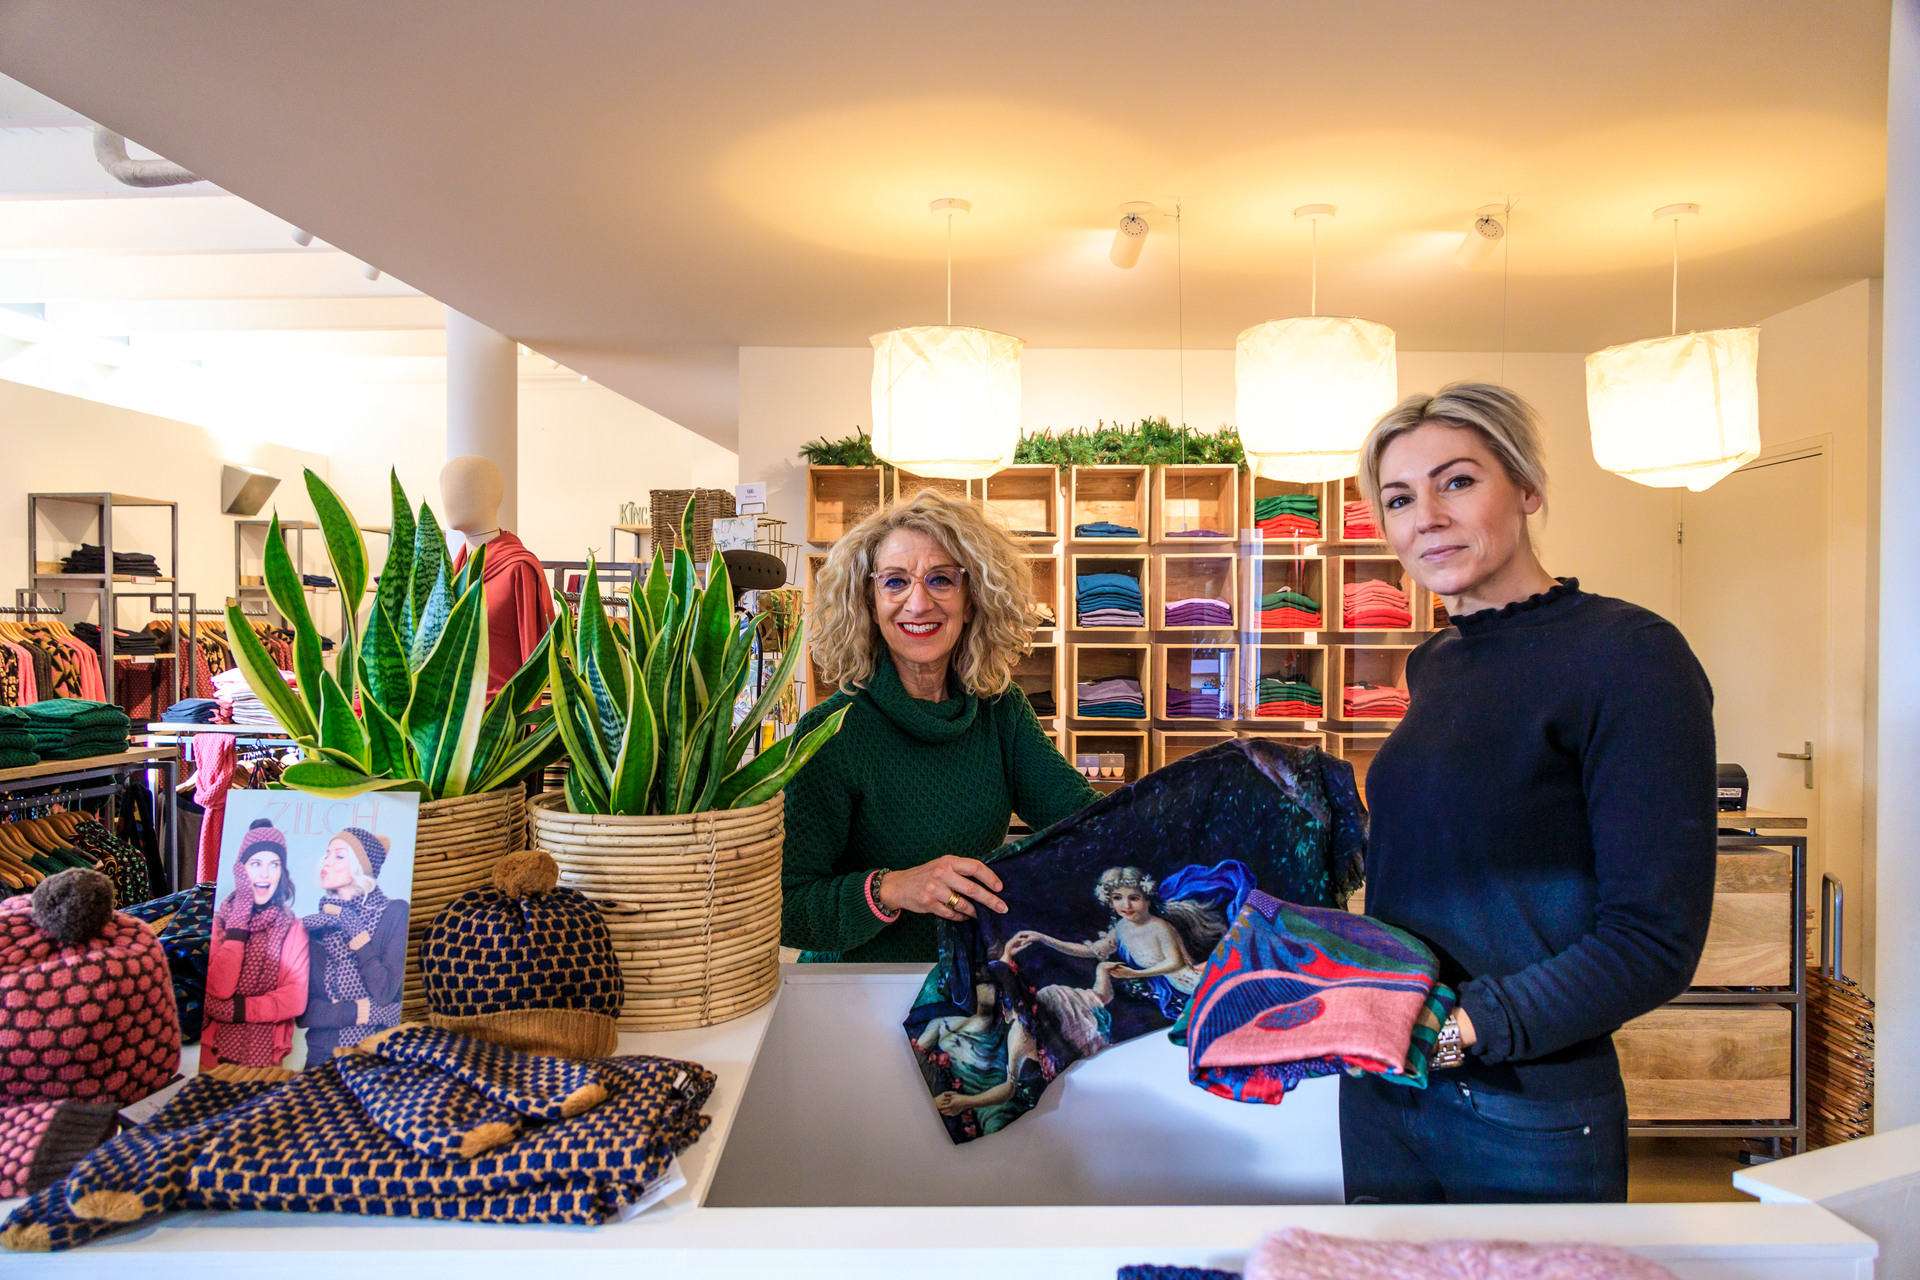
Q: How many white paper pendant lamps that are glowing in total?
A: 3